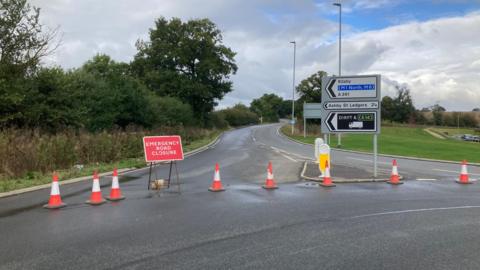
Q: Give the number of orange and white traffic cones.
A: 8